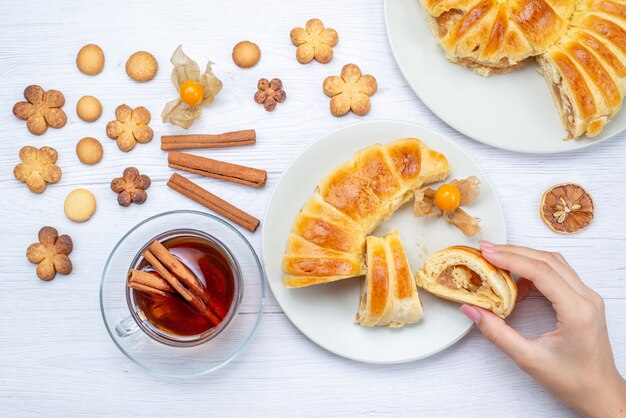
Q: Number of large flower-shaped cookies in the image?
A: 6